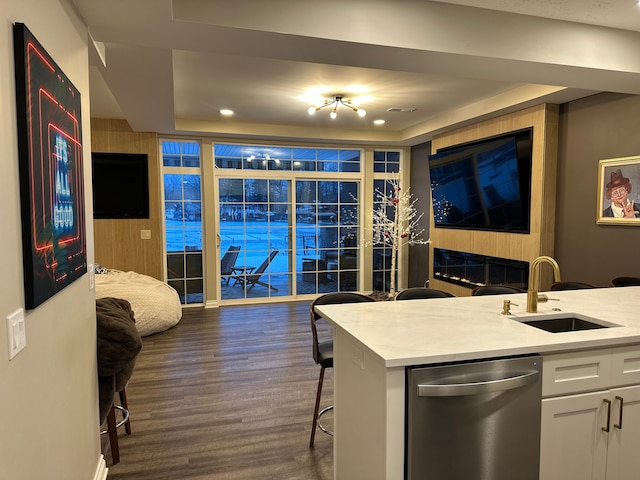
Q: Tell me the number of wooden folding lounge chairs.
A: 2